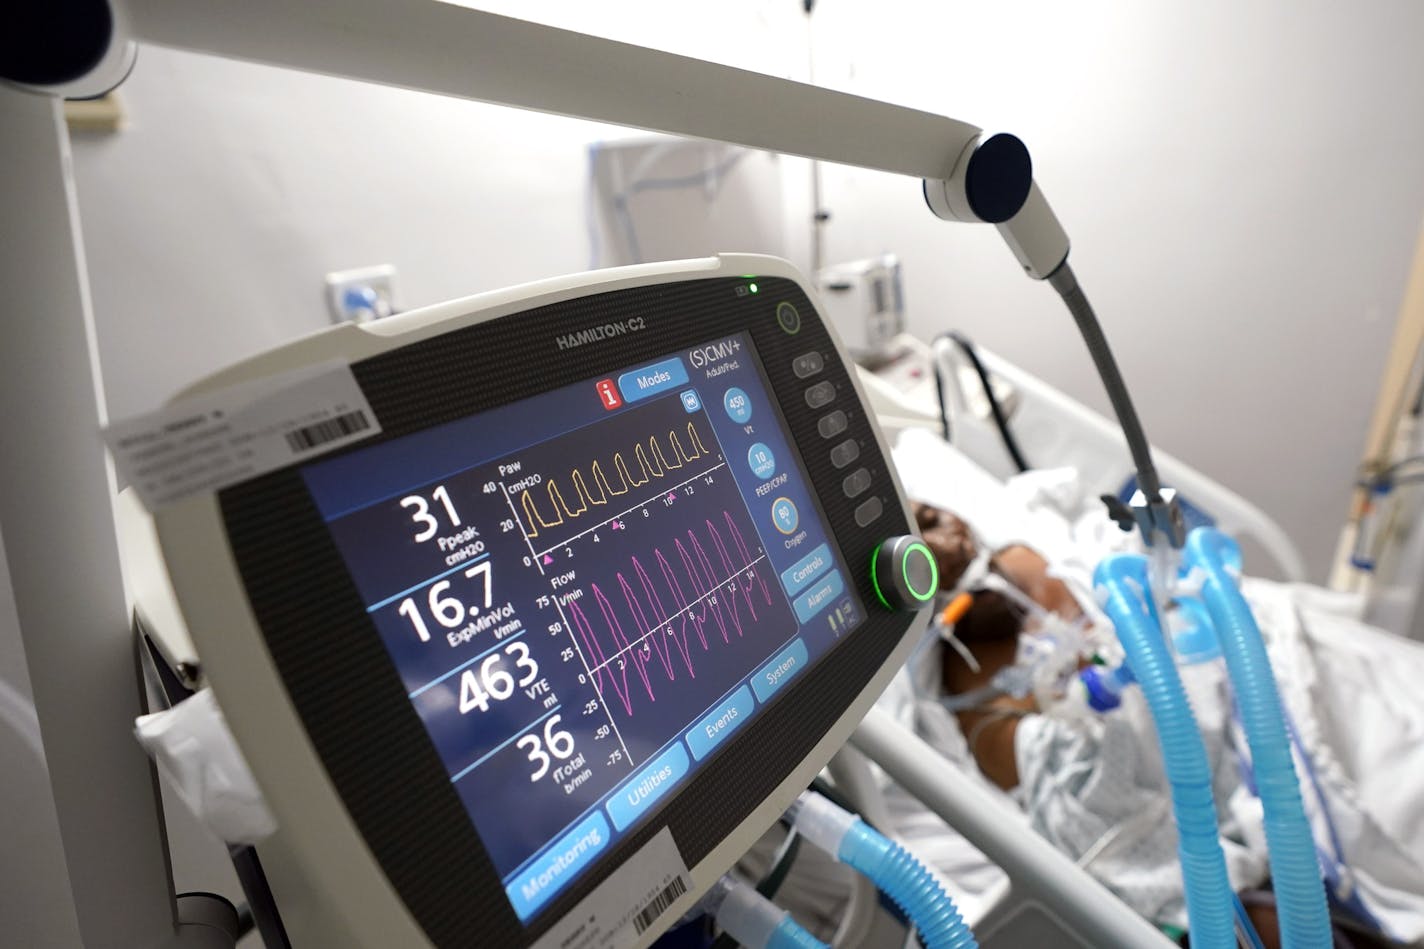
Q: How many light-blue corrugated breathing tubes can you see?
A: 4